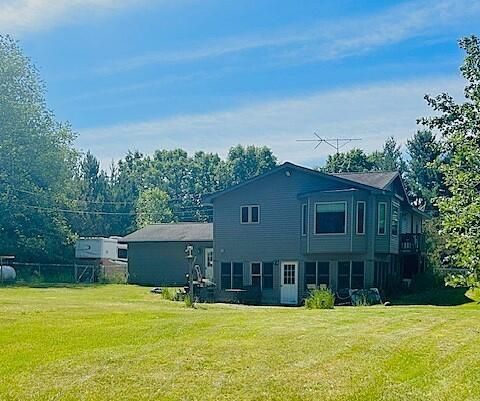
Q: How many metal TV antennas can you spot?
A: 1